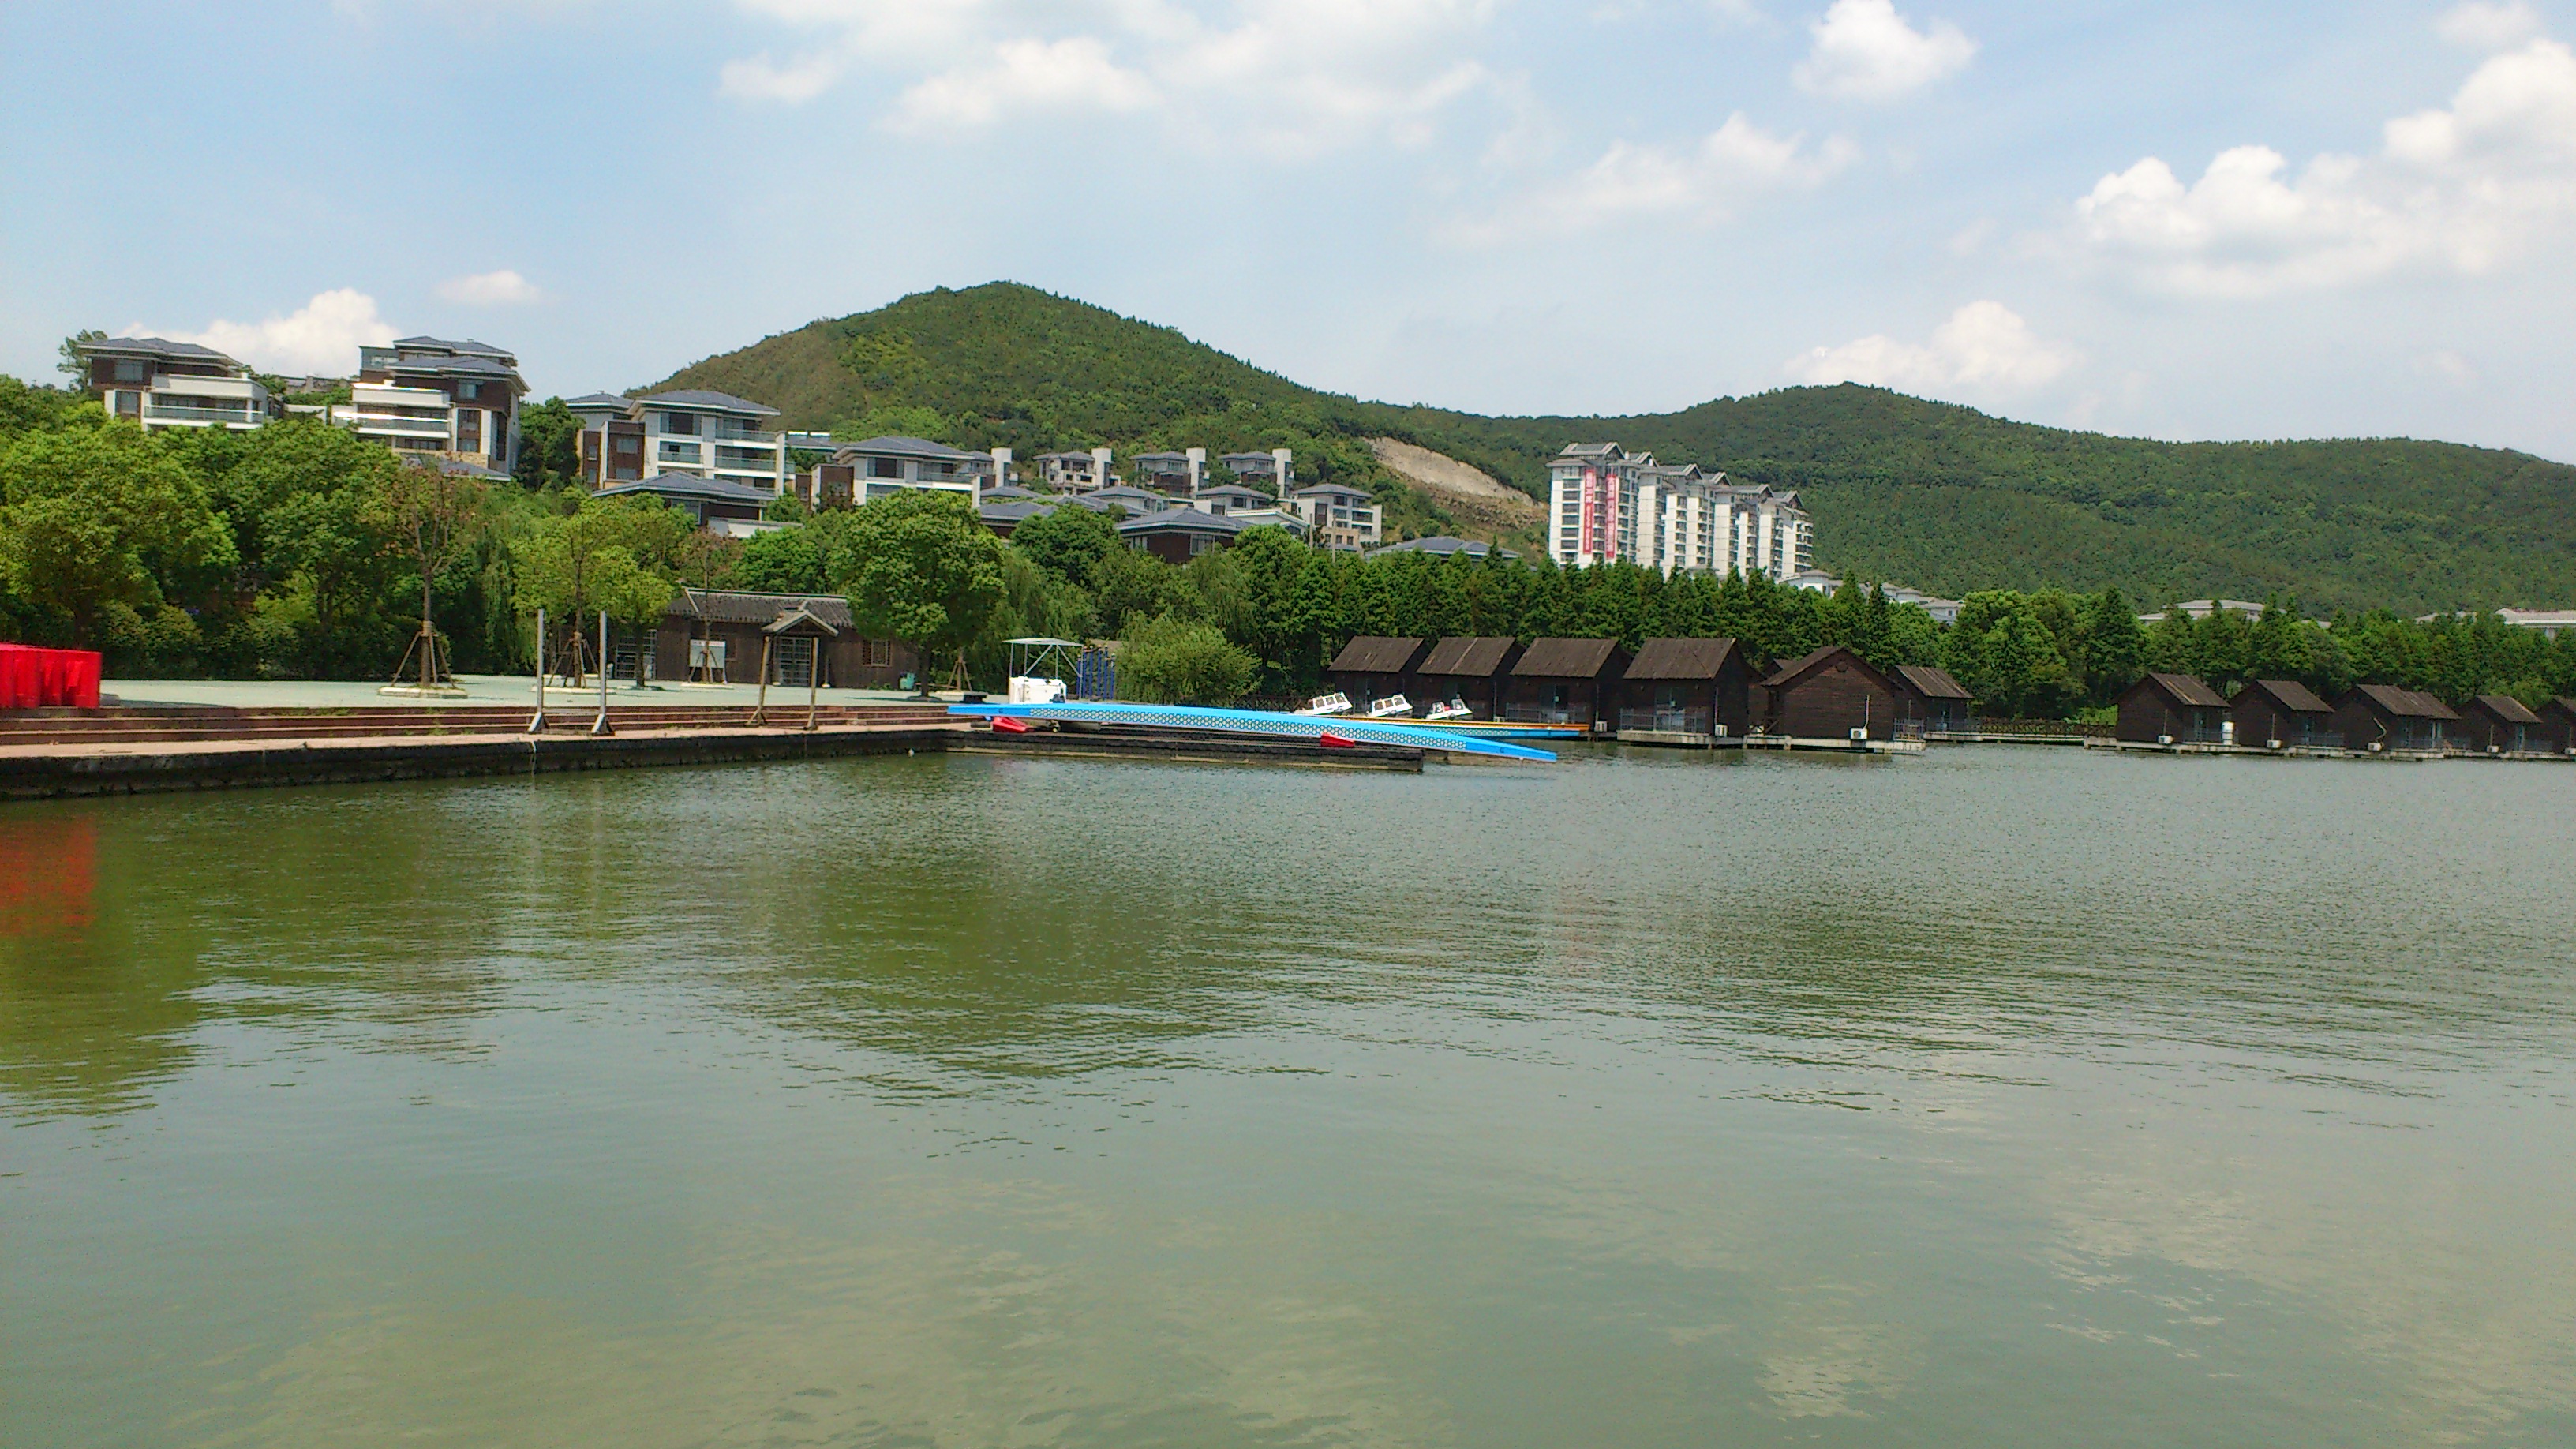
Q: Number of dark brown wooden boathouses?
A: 12